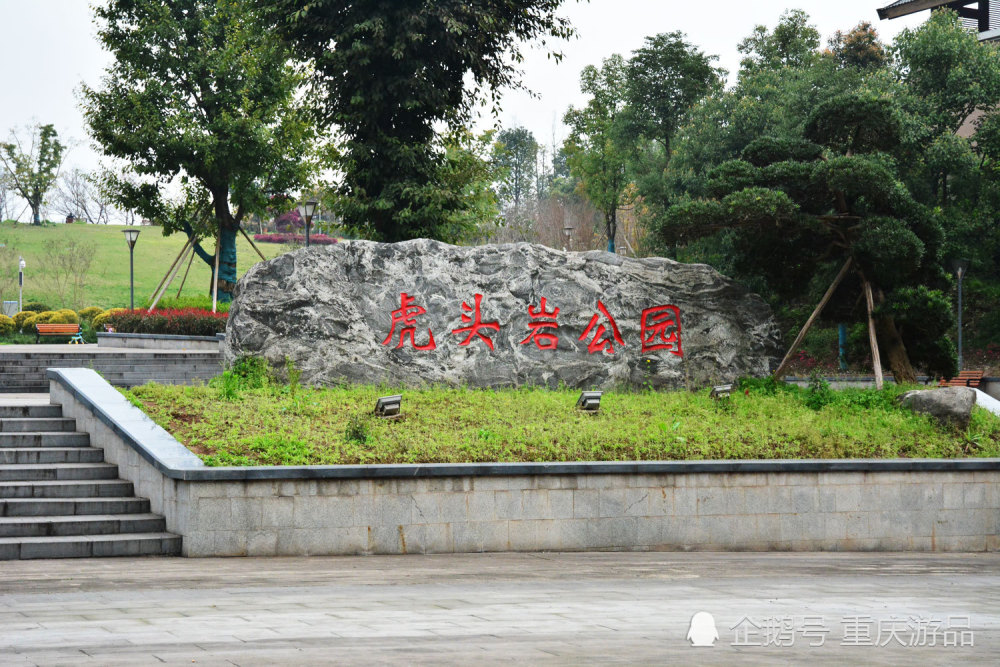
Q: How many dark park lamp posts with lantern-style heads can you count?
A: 4